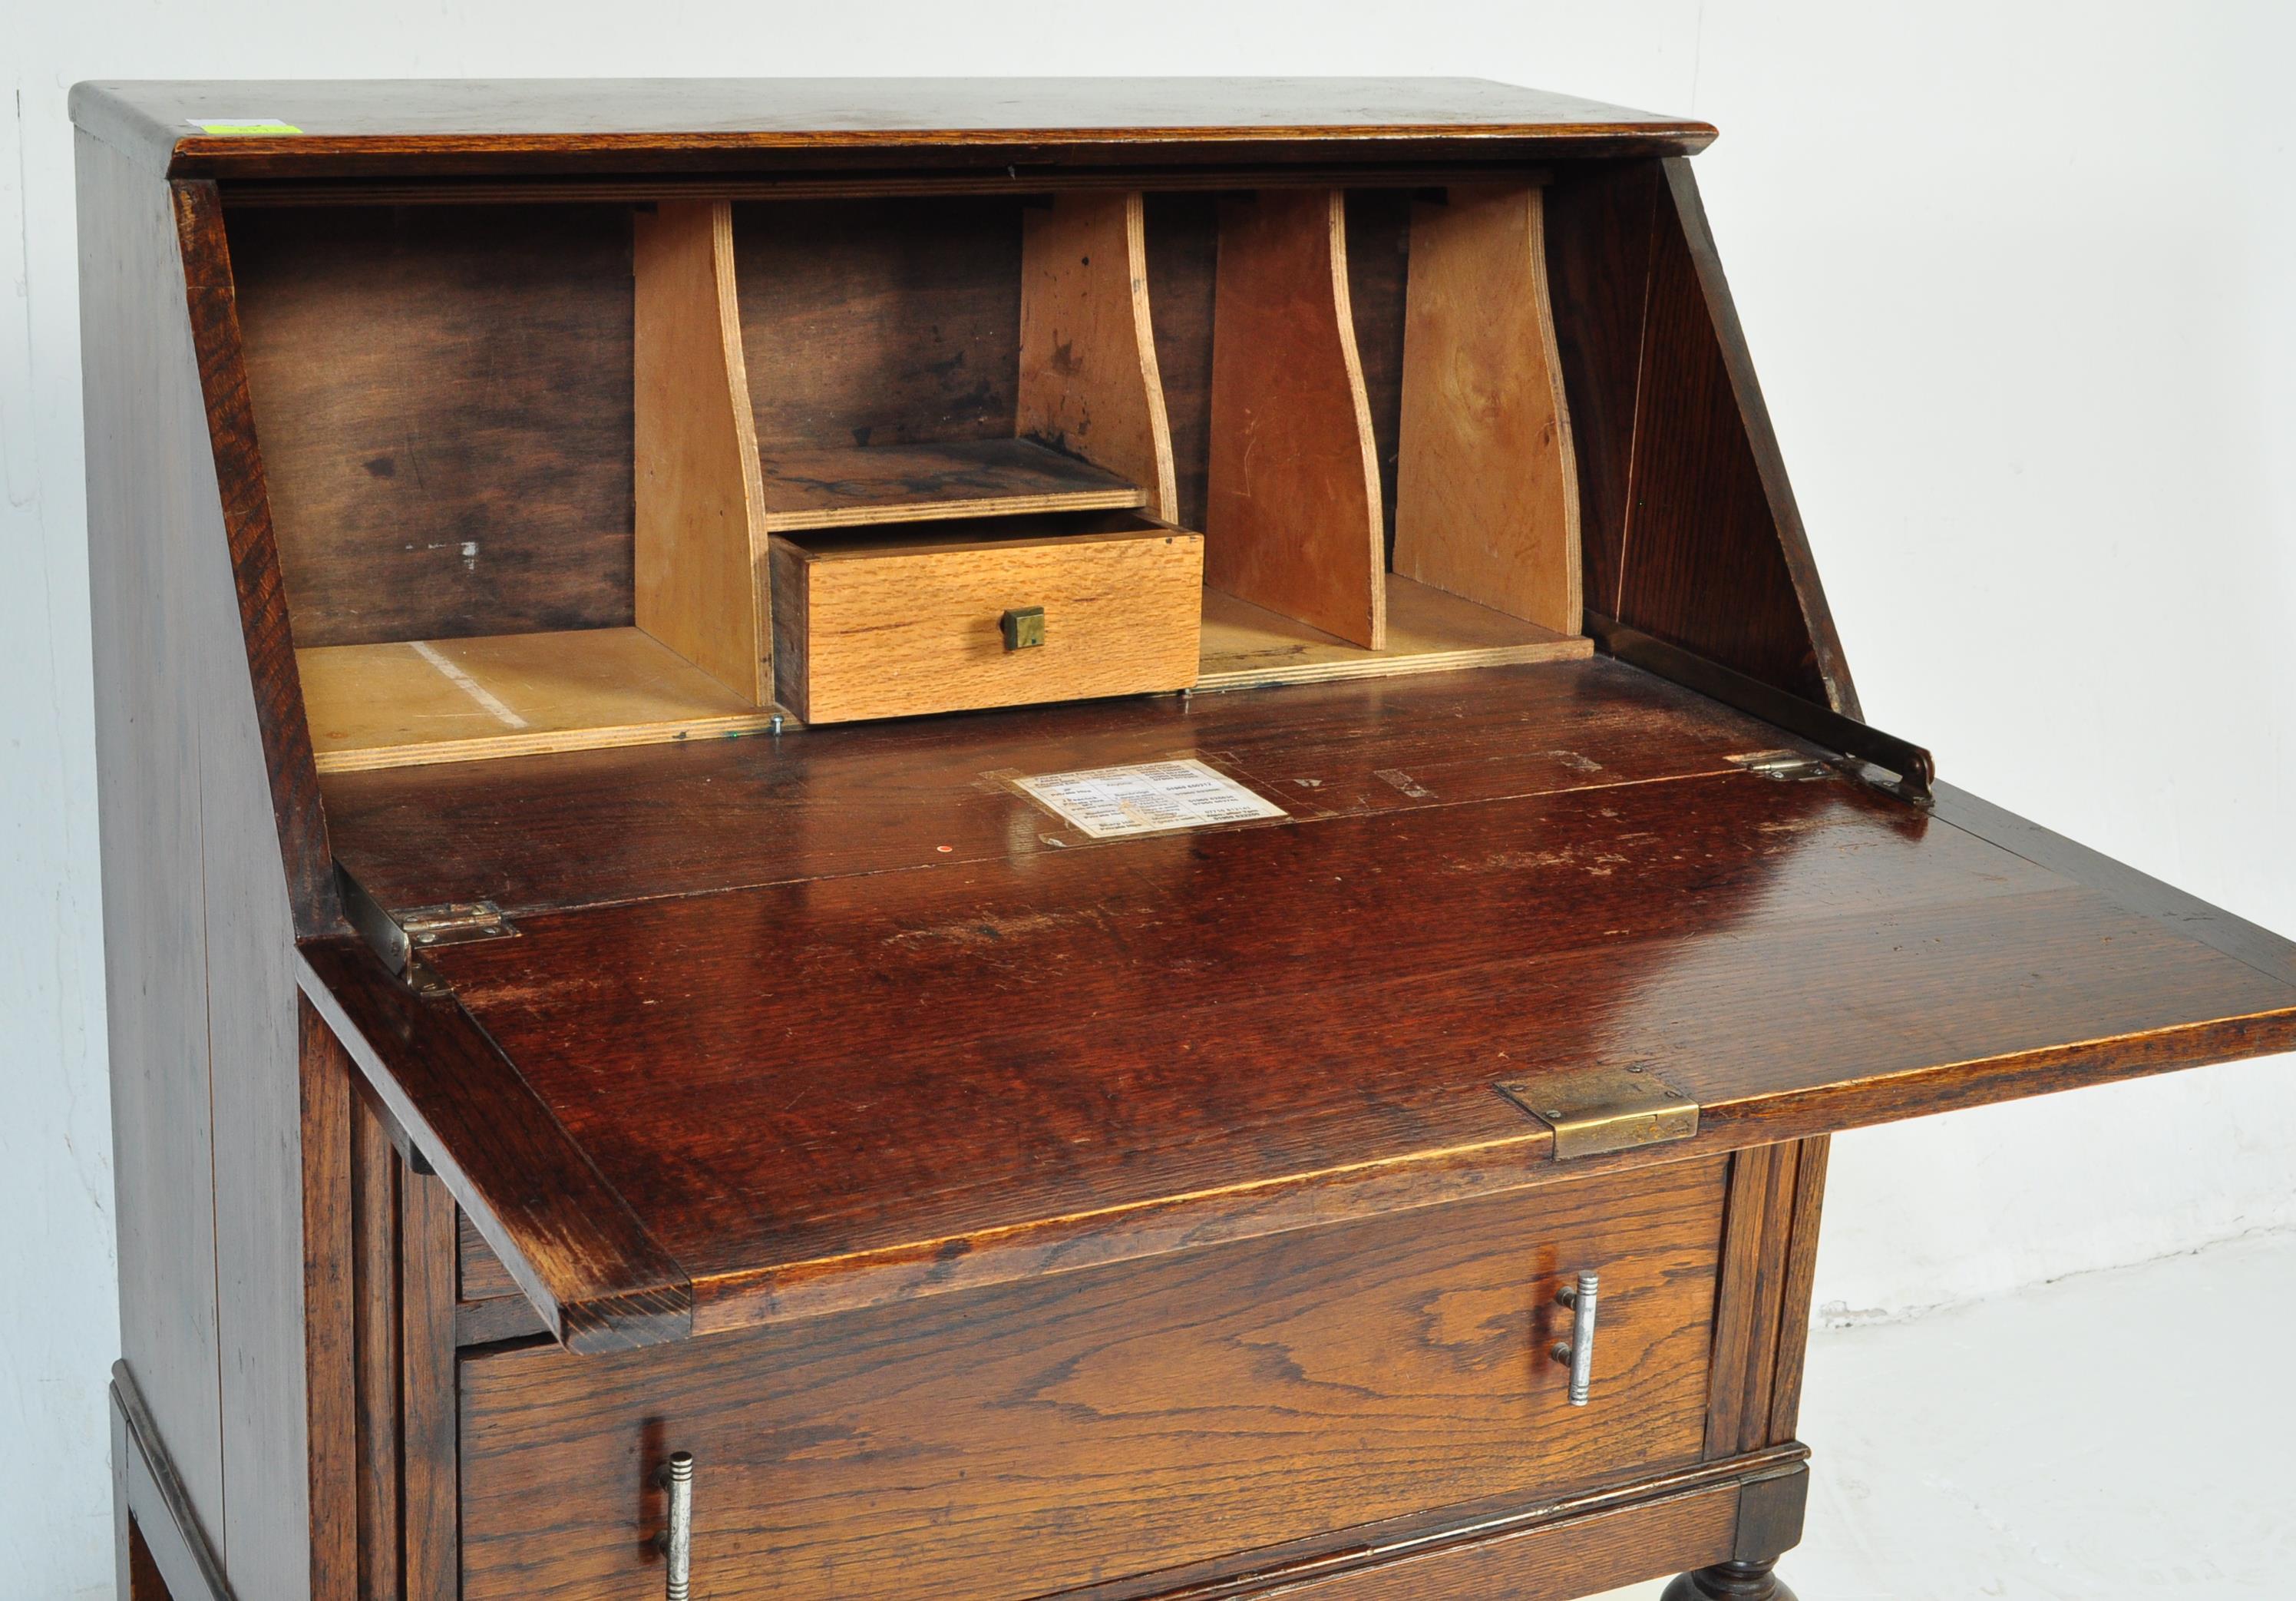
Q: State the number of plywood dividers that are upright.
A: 4